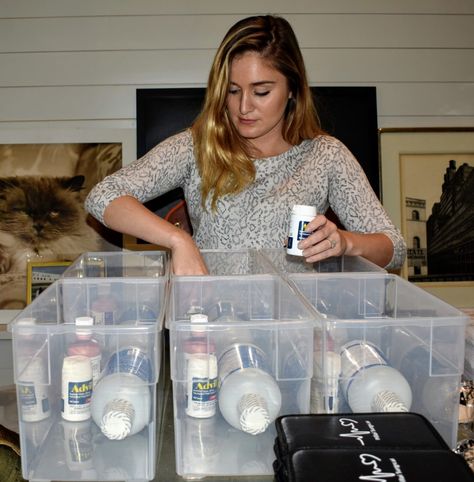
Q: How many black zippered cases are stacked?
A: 2